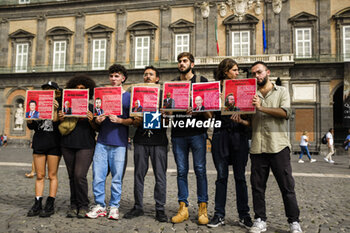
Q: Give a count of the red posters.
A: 7